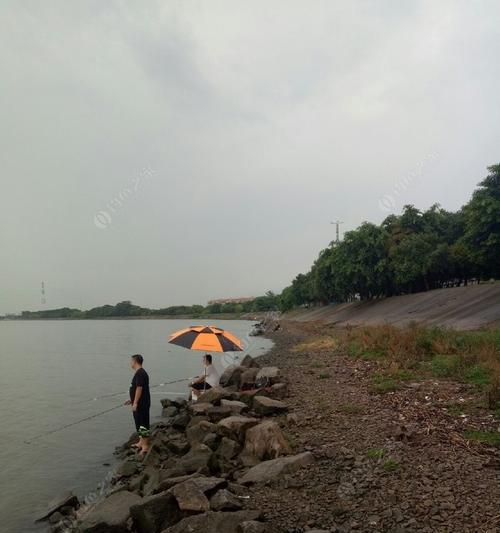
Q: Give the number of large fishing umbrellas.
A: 1